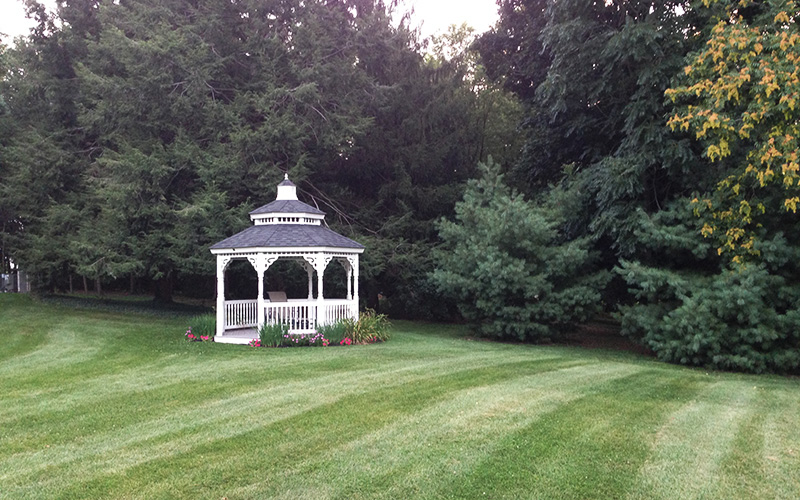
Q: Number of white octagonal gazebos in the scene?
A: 1